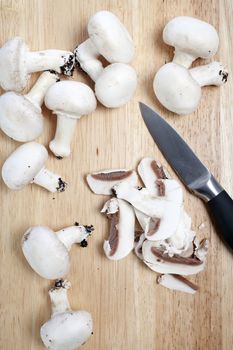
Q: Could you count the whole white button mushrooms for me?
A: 10